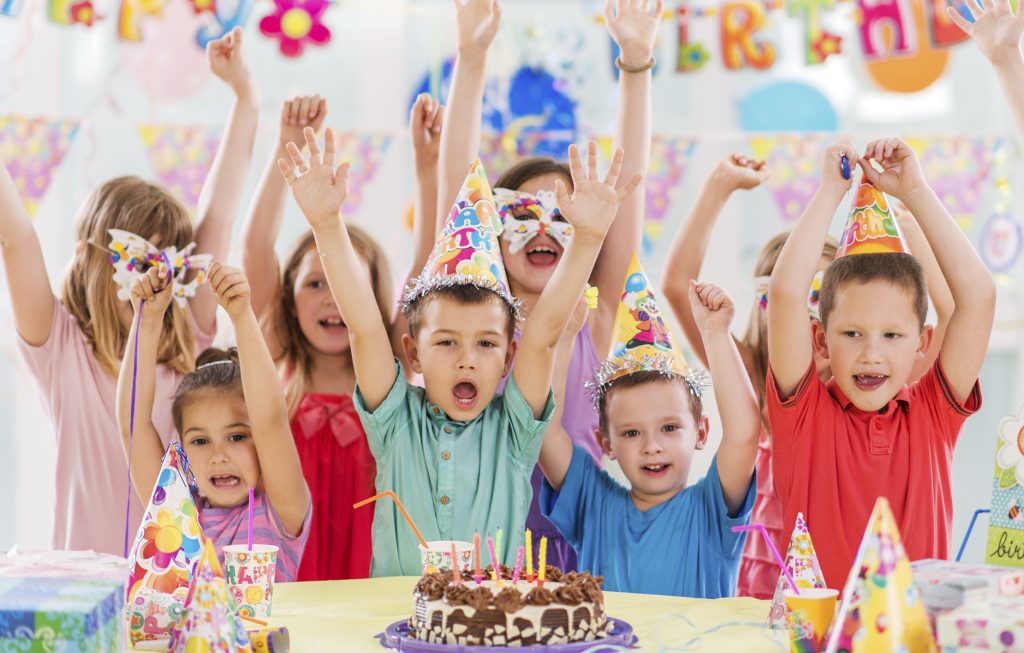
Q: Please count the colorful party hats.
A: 7